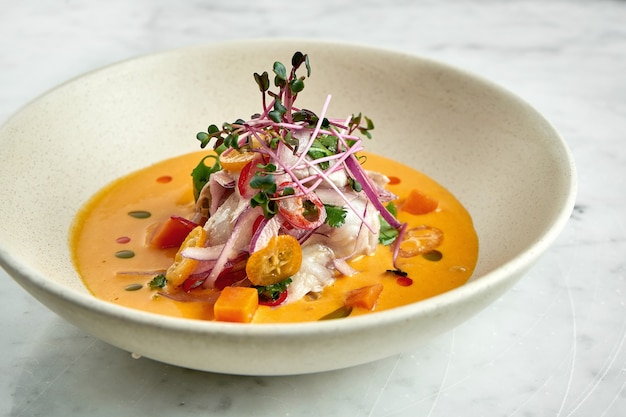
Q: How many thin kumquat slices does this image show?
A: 4